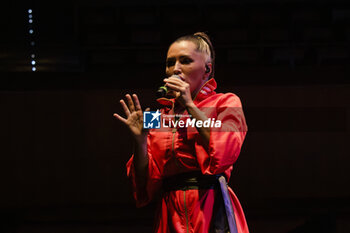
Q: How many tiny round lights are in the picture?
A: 8